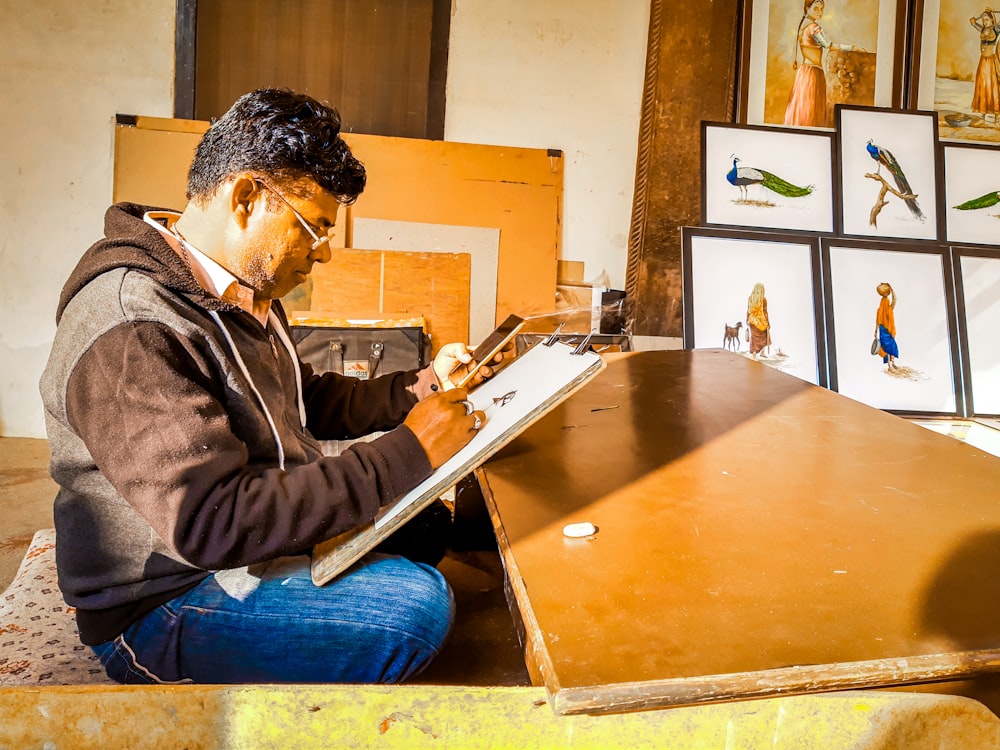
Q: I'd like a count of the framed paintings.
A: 8